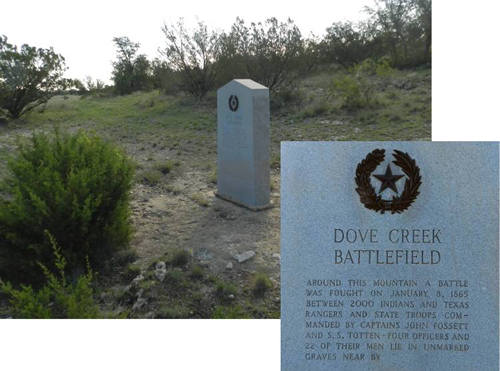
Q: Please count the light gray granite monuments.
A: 1